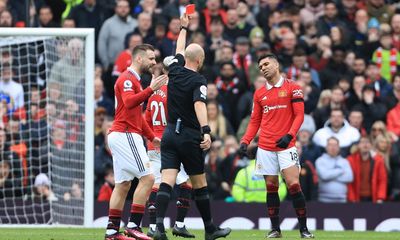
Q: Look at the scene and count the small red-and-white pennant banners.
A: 0